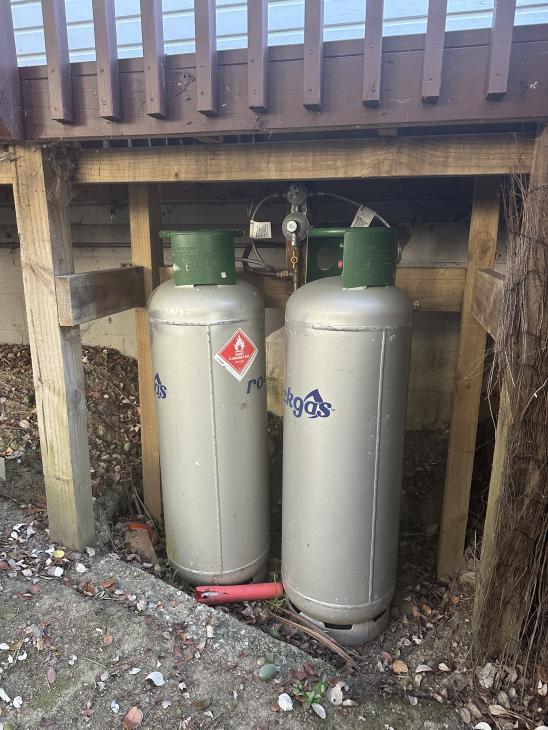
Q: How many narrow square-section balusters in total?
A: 9